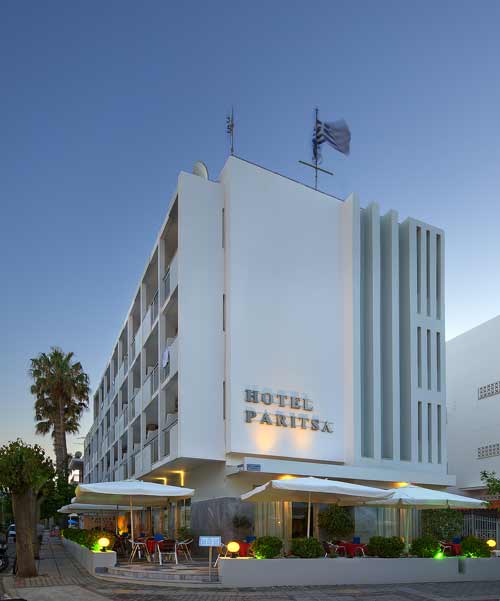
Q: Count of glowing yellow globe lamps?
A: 3